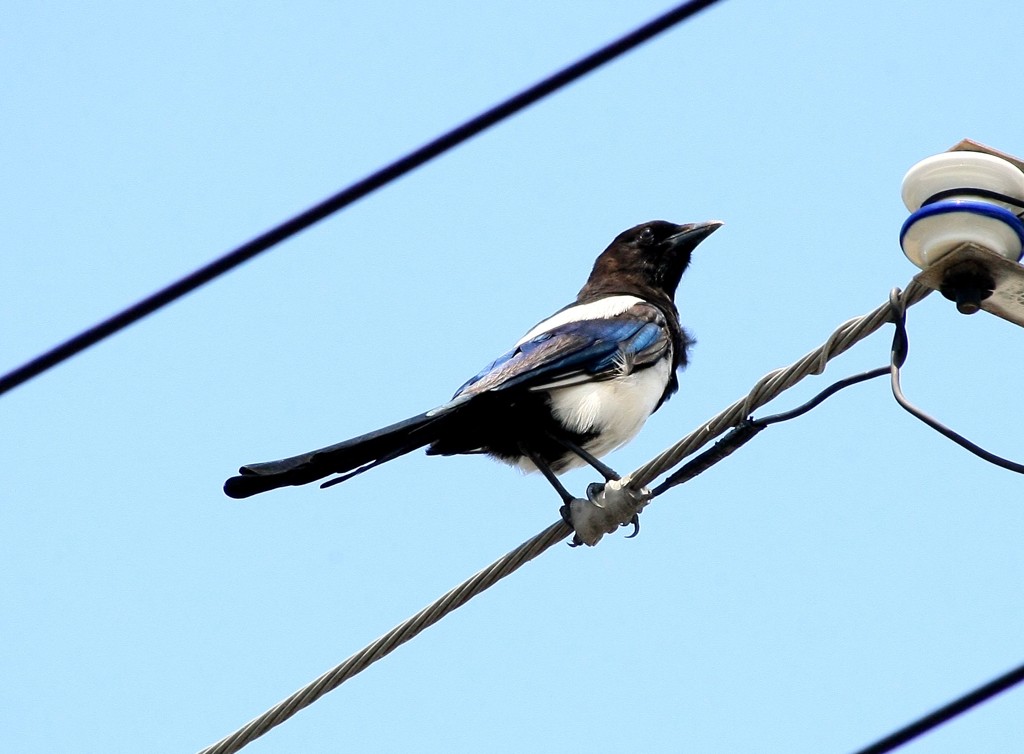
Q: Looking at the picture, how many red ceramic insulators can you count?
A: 0